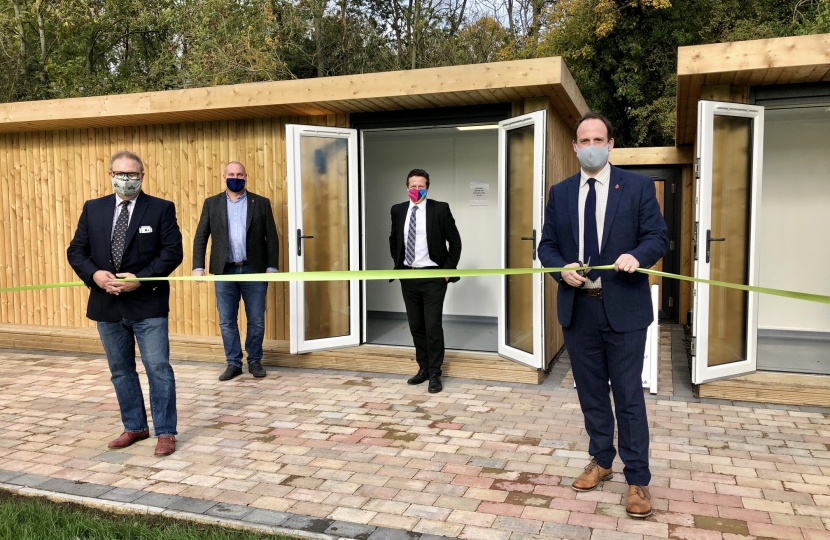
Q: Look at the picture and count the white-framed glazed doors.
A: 3